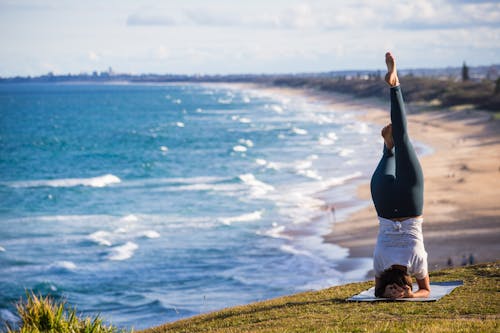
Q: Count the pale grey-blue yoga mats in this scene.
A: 1